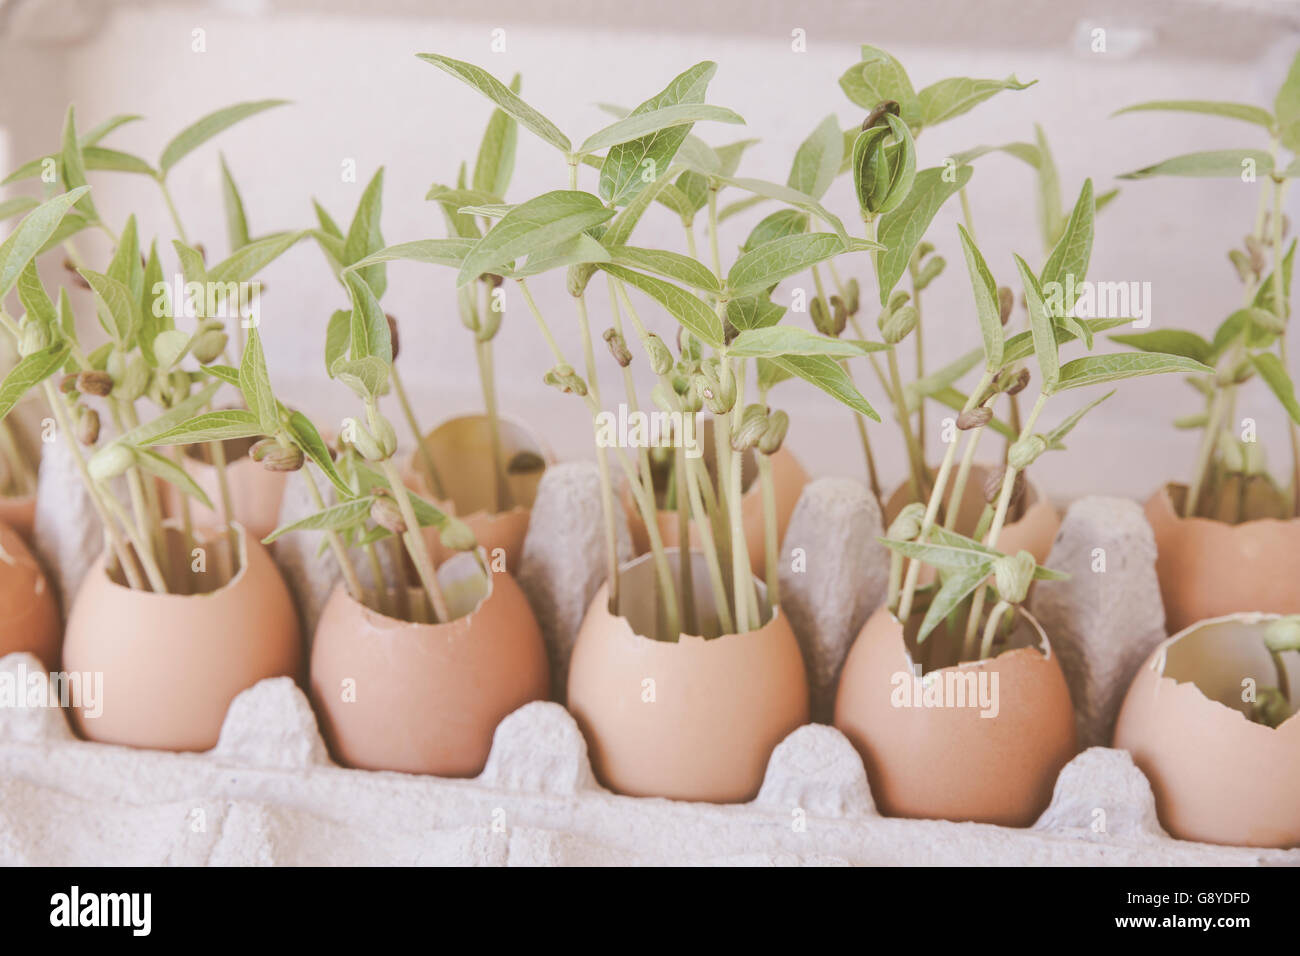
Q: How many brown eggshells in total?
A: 12